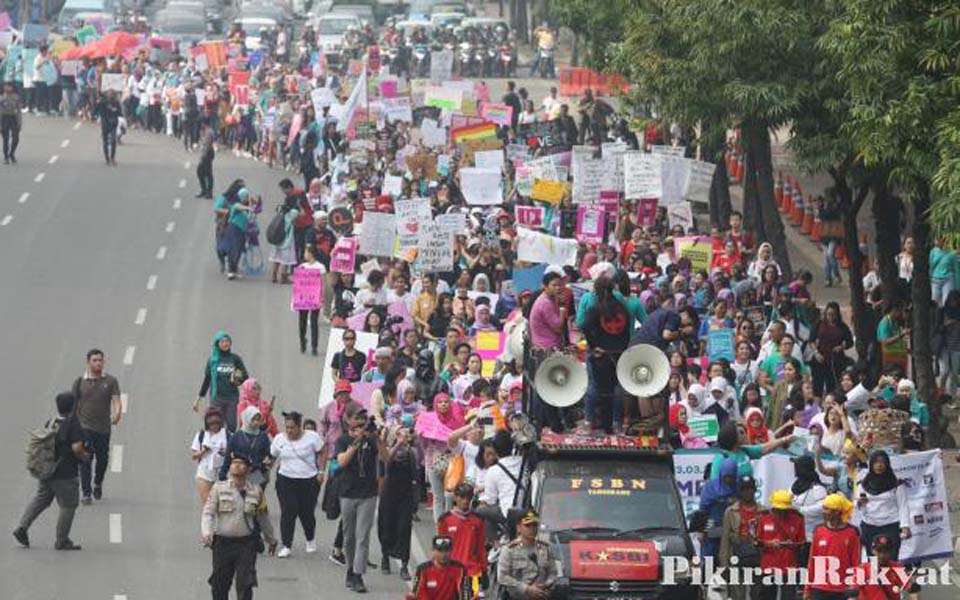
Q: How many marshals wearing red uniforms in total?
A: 5